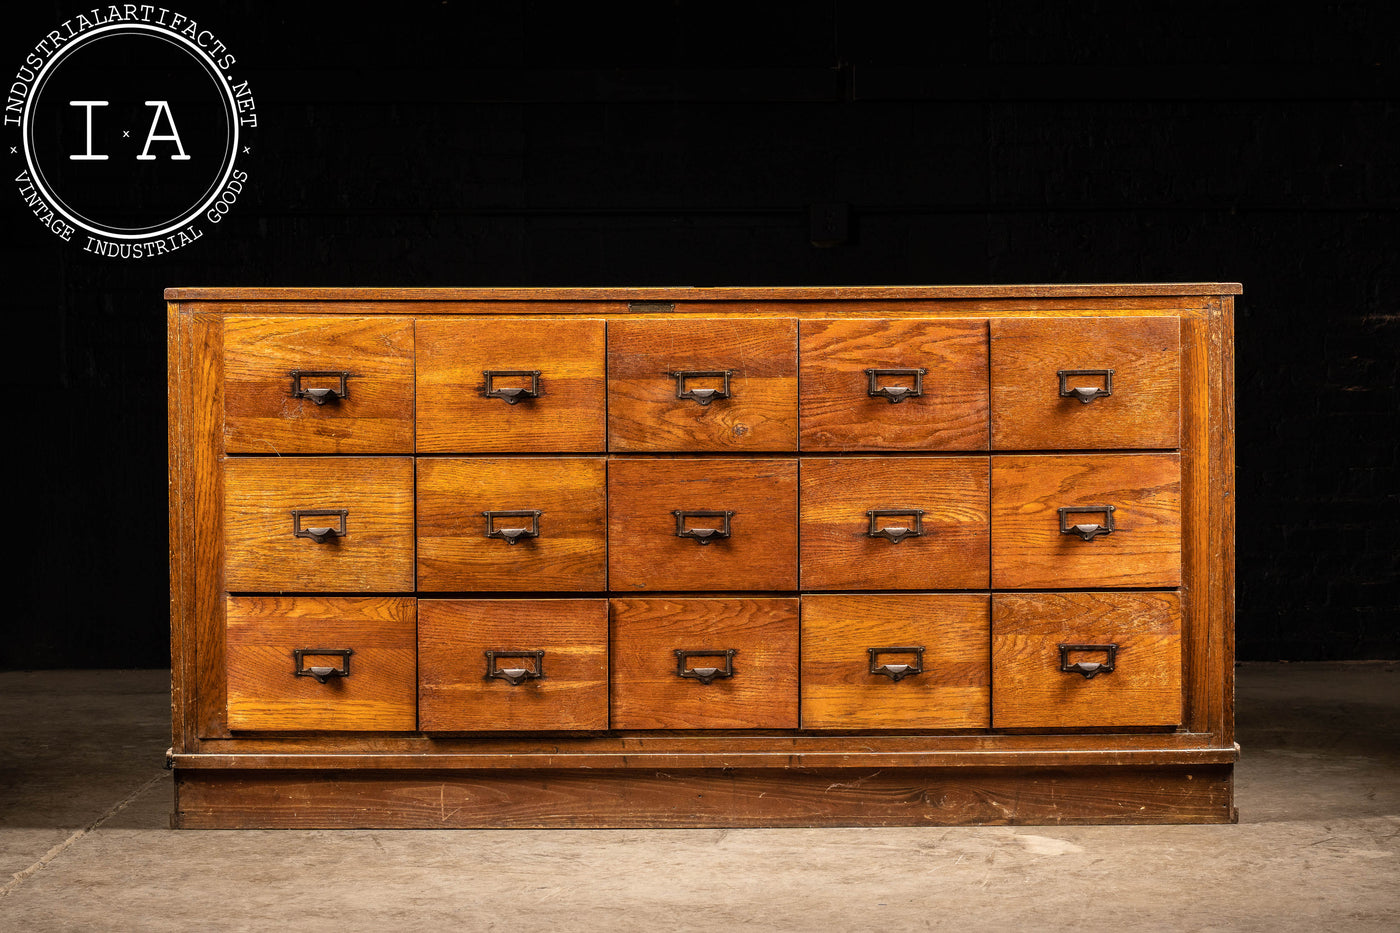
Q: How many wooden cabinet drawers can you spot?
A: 15